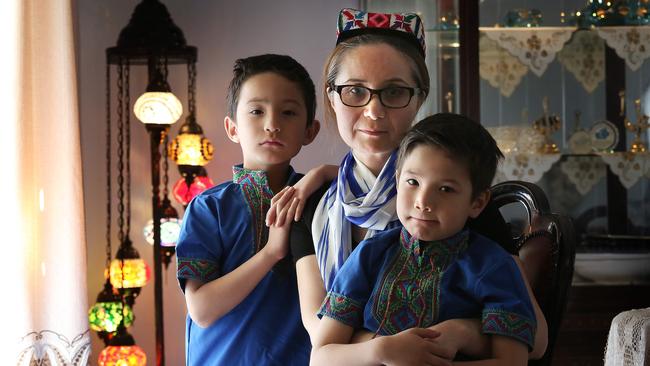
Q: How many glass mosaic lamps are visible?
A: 7